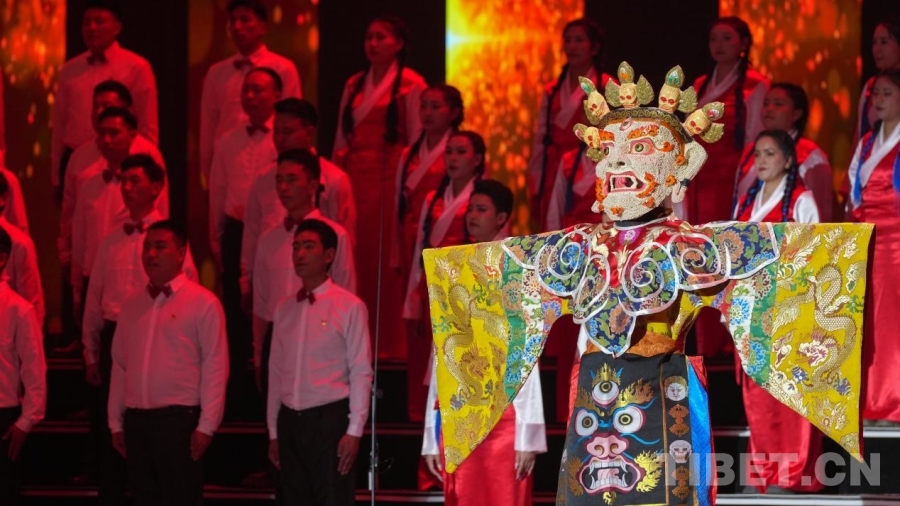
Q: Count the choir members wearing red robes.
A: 11